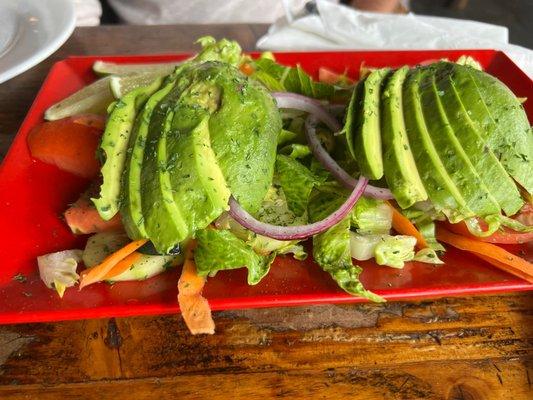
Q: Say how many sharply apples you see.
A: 0